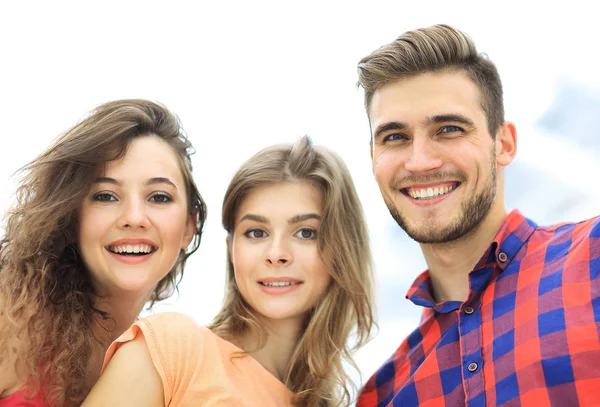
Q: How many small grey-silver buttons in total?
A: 3